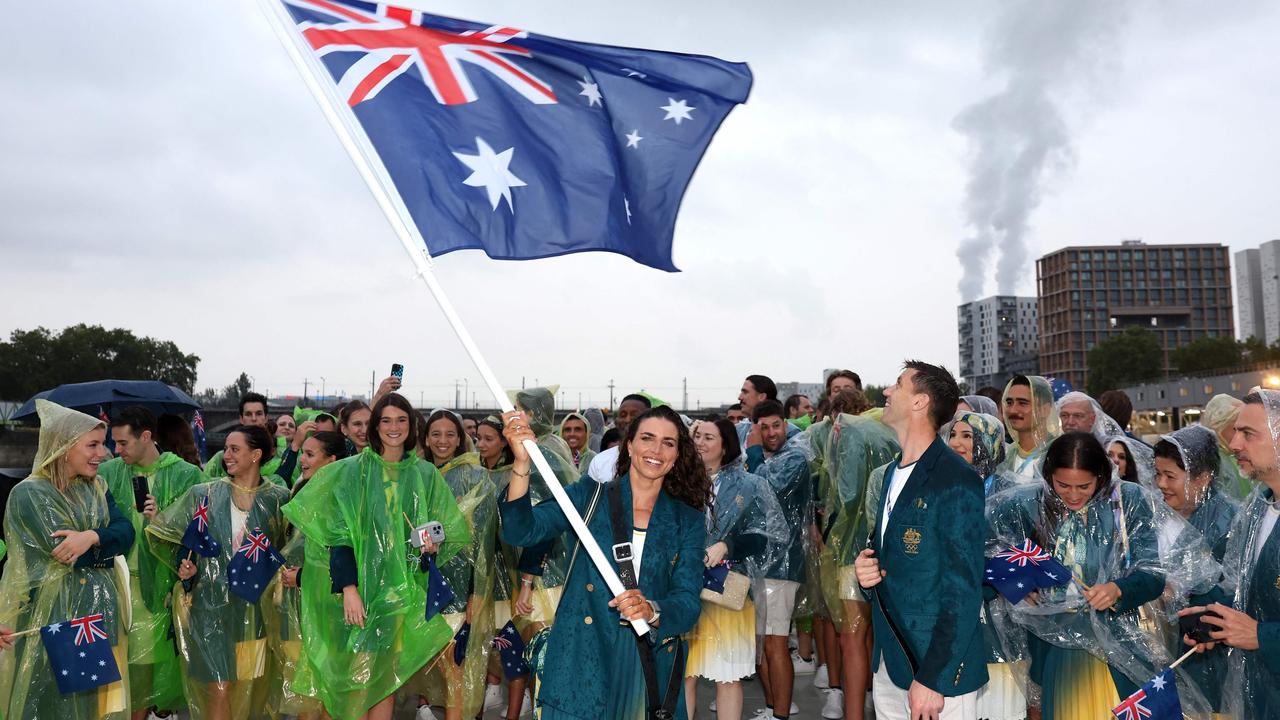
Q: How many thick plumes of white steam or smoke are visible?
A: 2